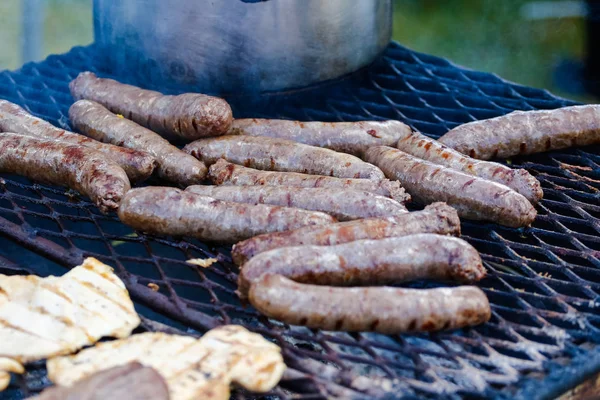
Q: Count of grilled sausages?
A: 15